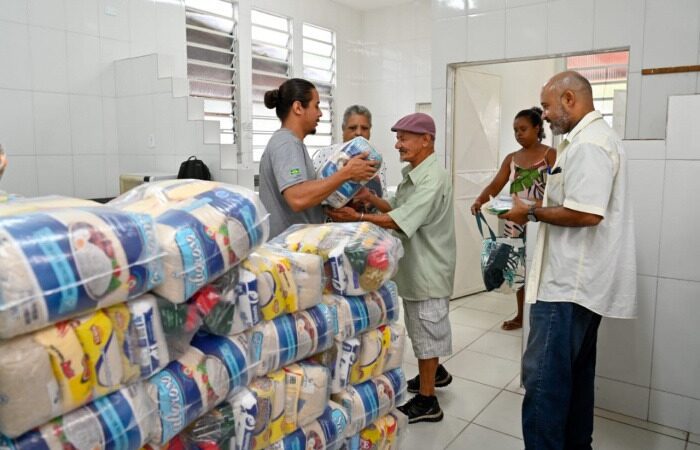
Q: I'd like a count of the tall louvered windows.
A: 3